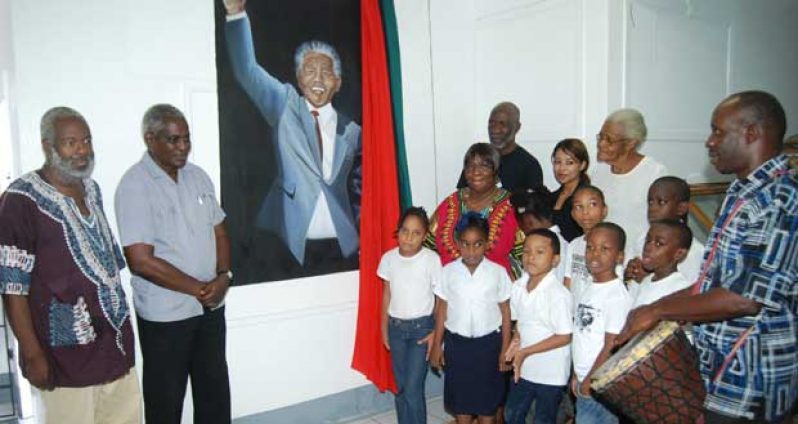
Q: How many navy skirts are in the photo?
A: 1